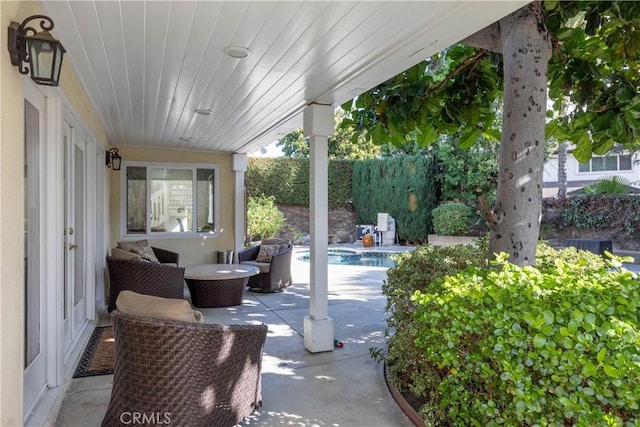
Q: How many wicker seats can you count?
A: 3